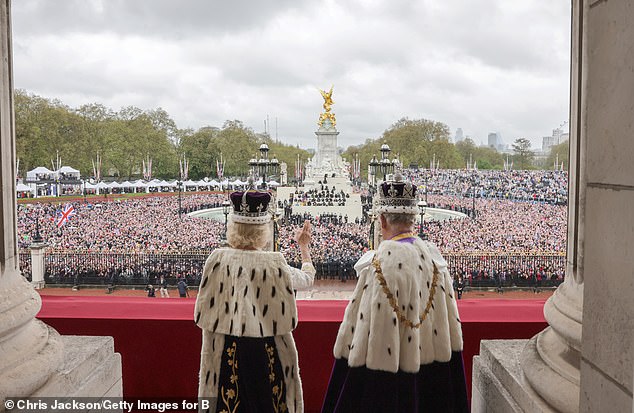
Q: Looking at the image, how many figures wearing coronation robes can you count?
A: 2